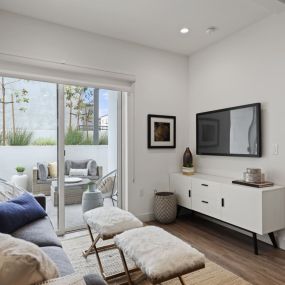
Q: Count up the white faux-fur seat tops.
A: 2